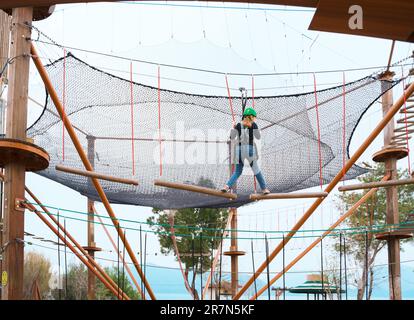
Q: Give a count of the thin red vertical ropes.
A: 8